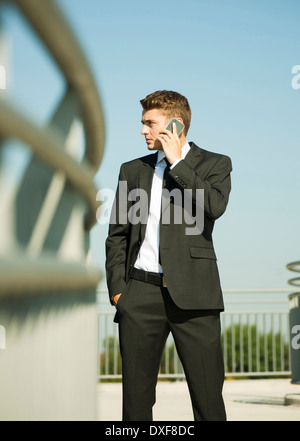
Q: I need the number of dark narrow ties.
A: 1